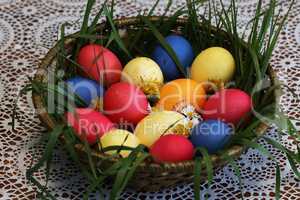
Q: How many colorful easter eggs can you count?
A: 13